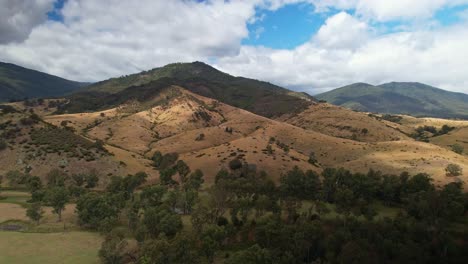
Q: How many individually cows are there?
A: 0